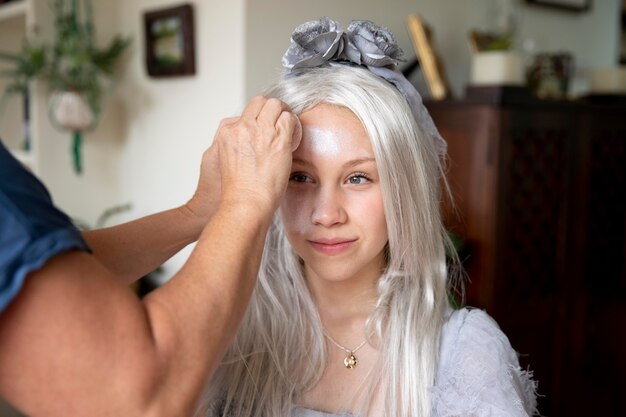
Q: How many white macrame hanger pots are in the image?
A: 1